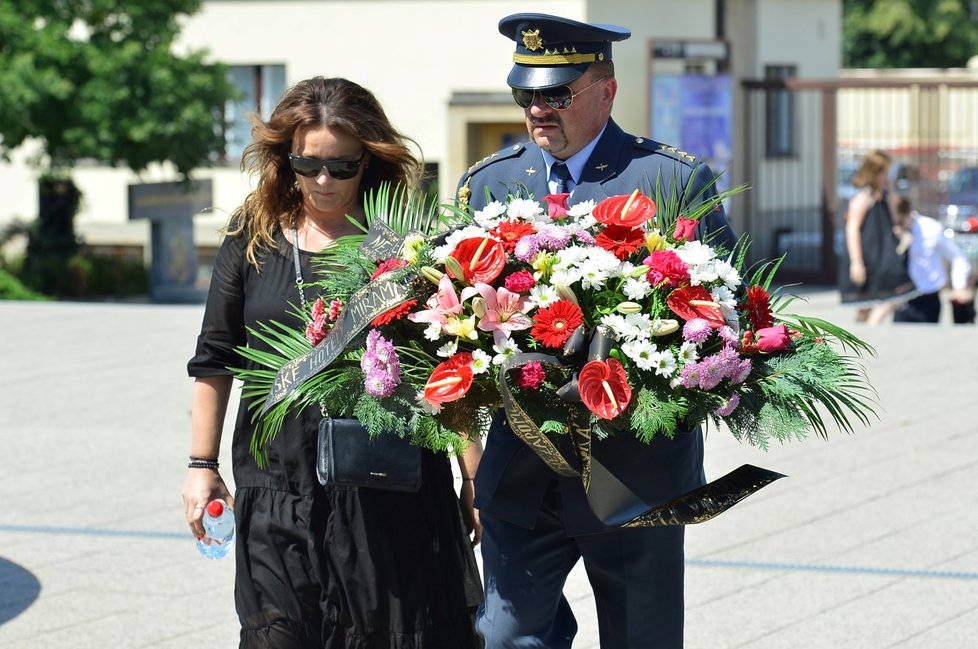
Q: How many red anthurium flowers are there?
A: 5